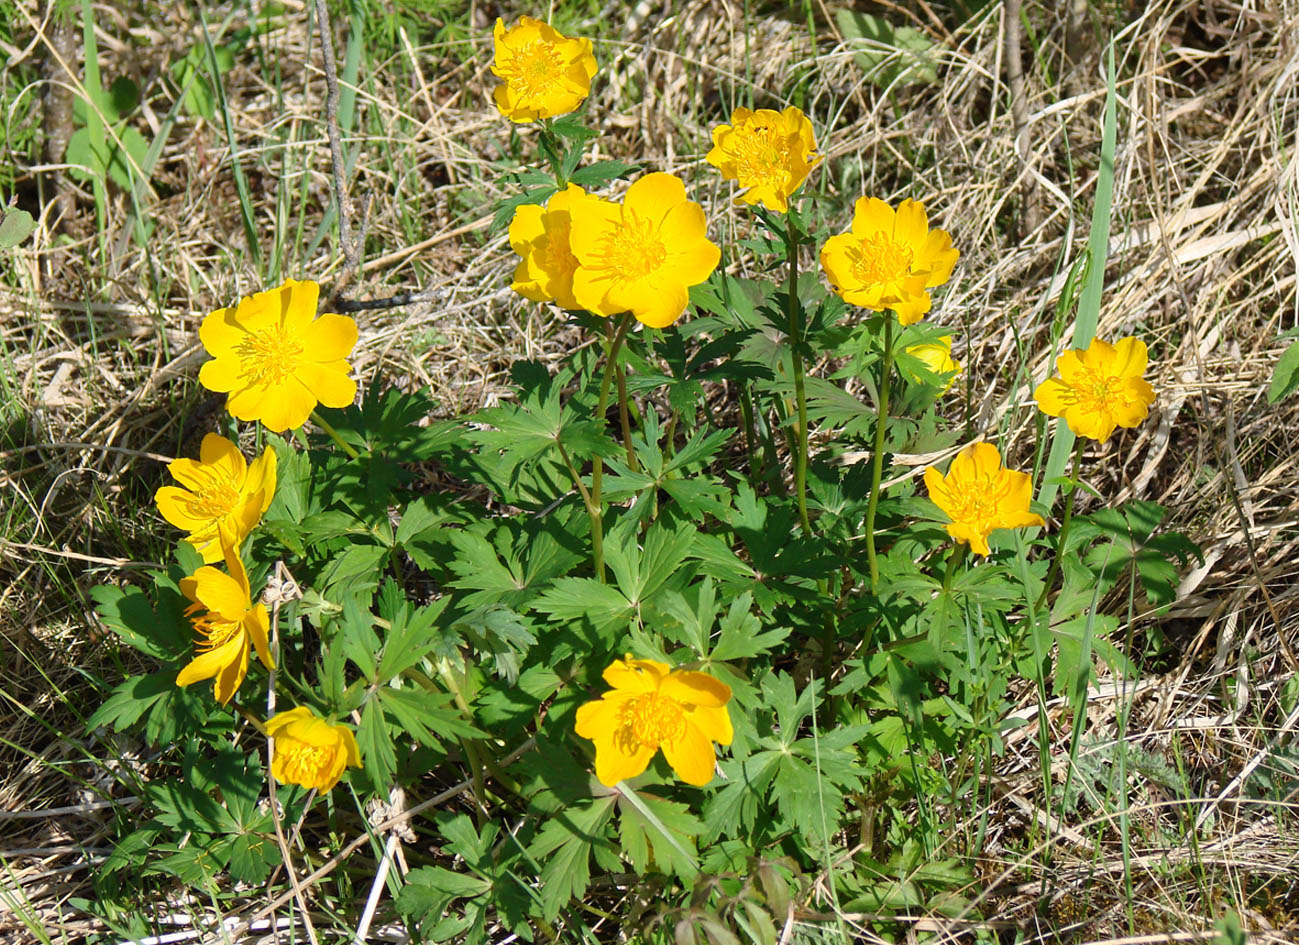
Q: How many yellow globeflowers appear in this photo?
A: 13